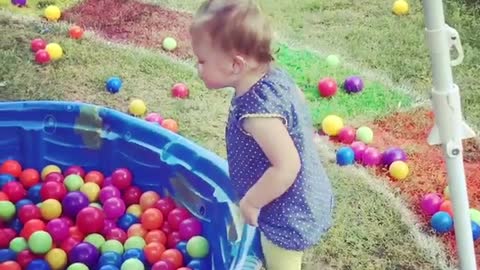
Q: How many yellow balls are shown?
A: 11